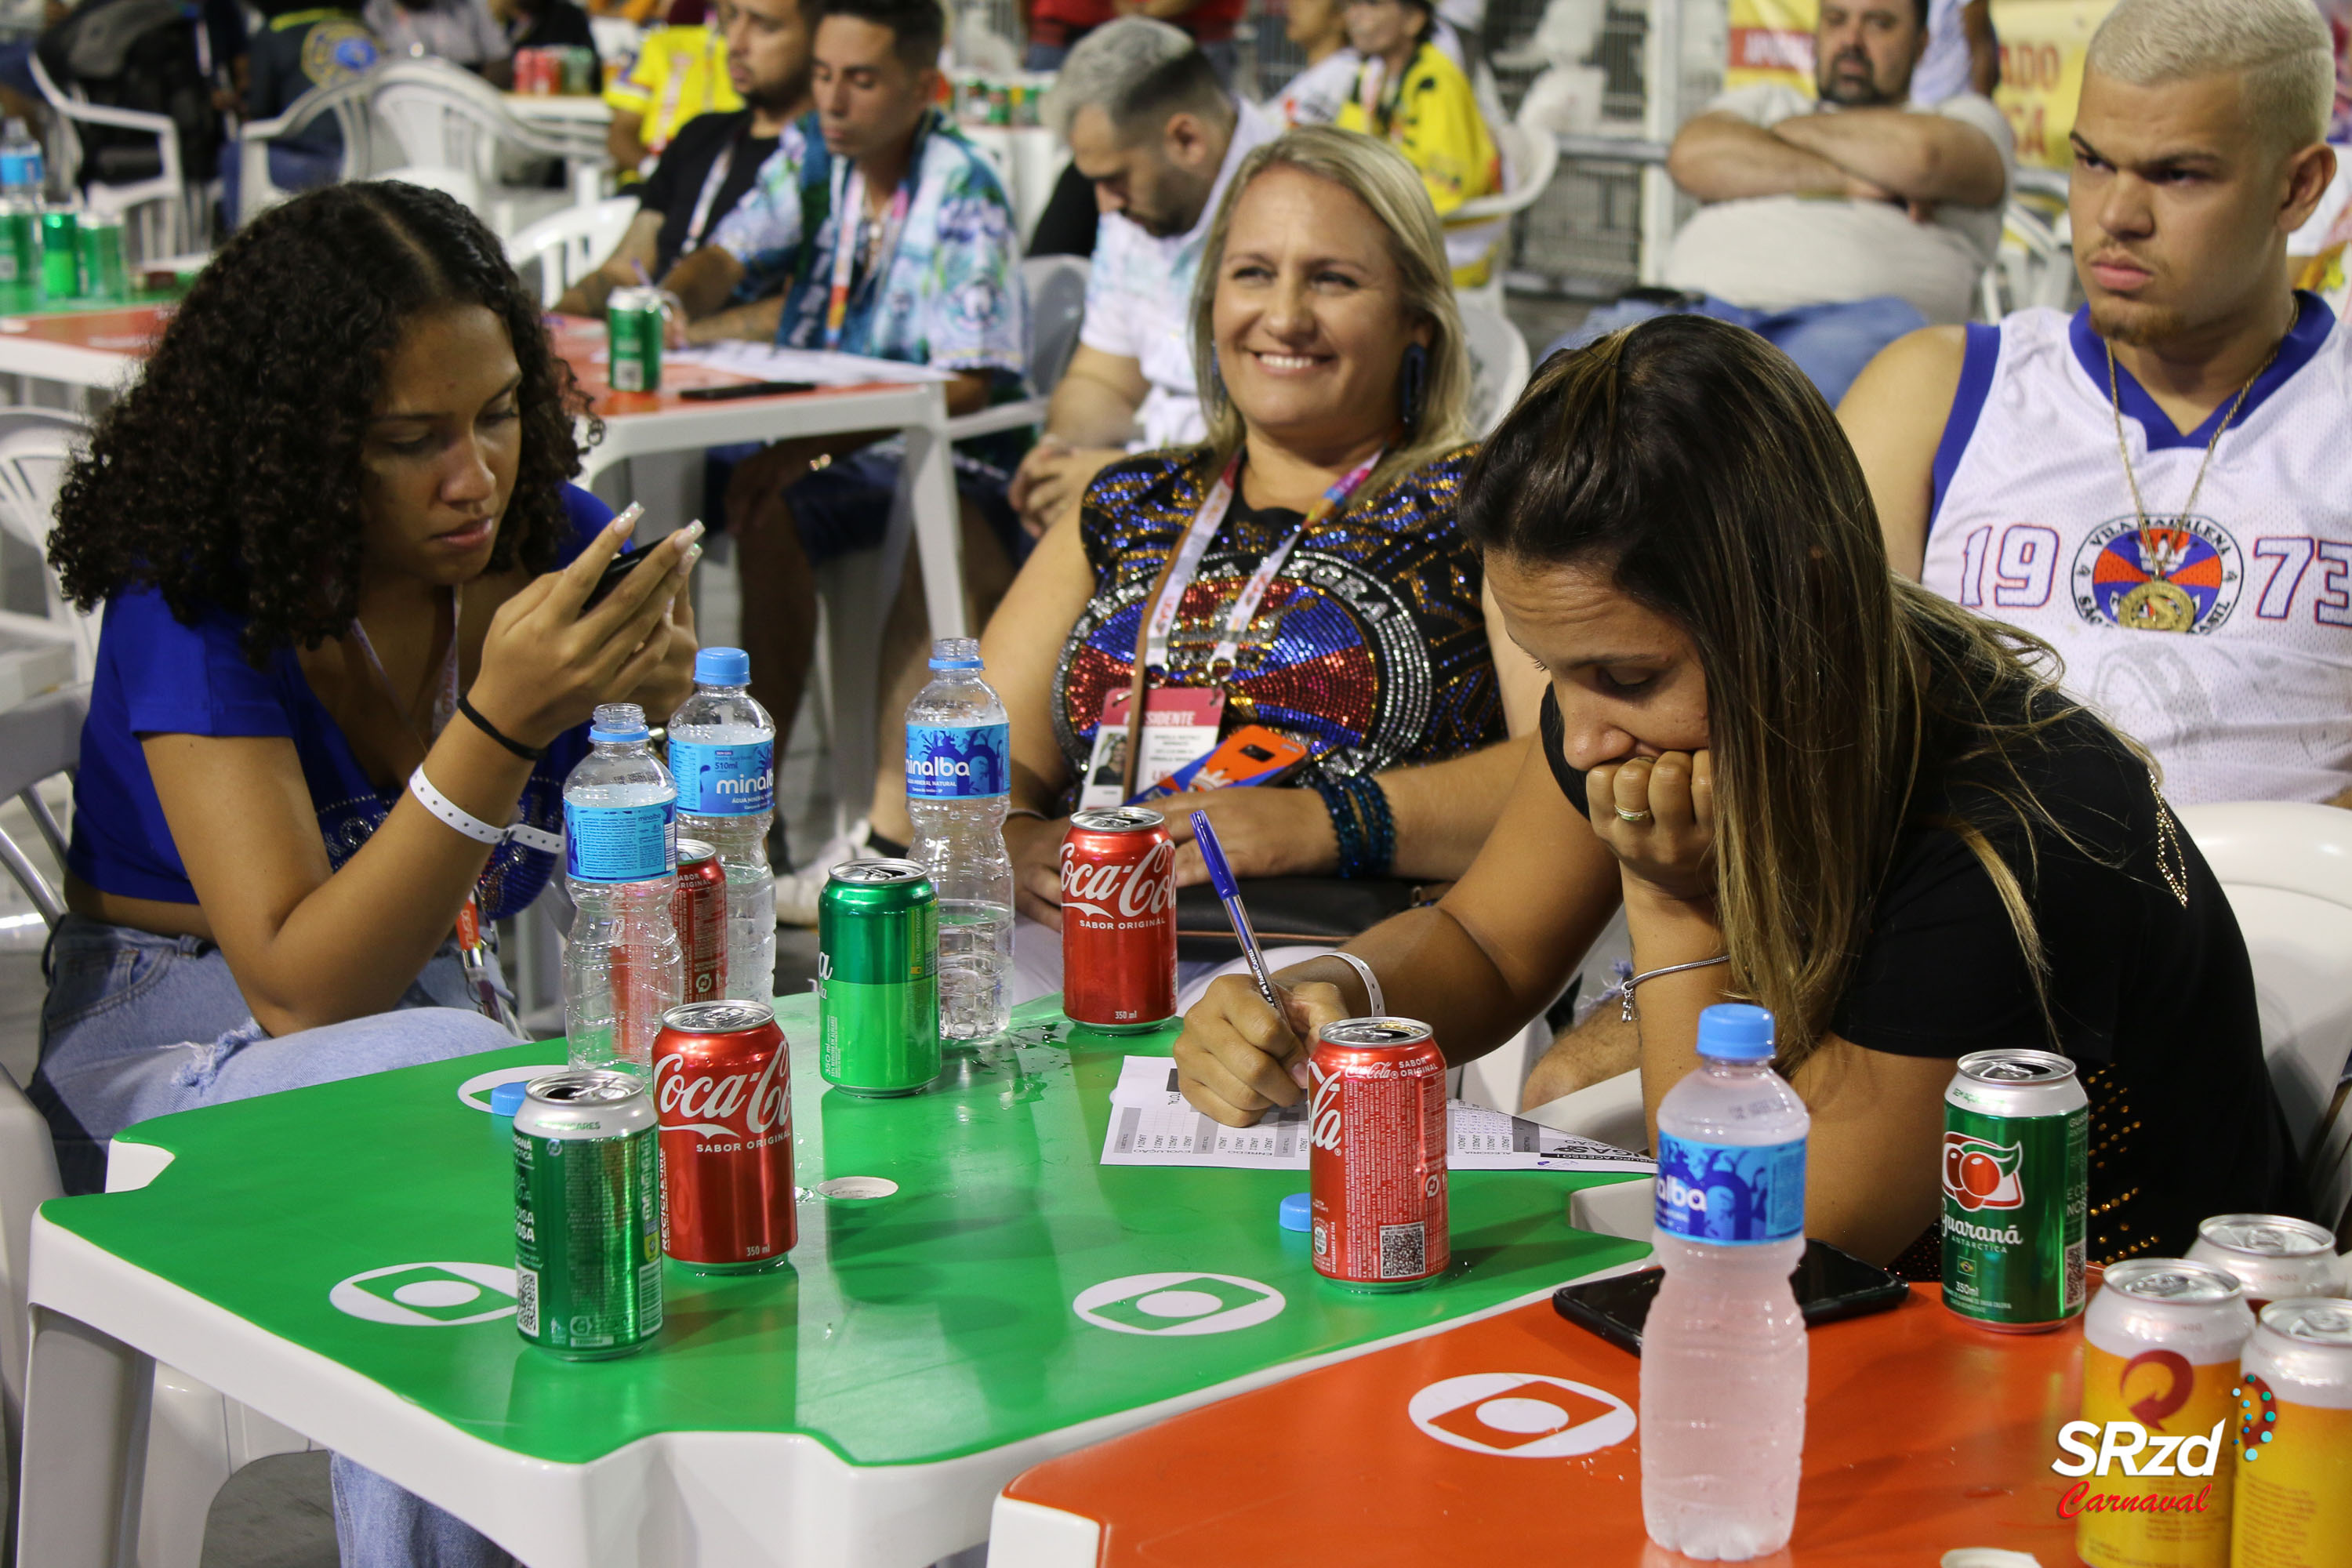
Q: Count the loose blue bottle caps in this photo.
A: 2